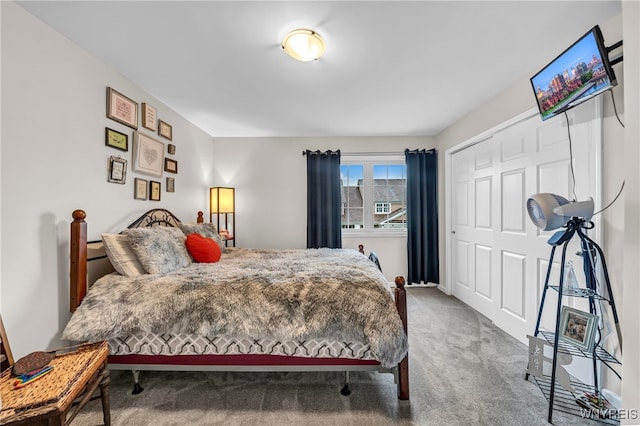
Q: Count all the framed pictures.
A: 12